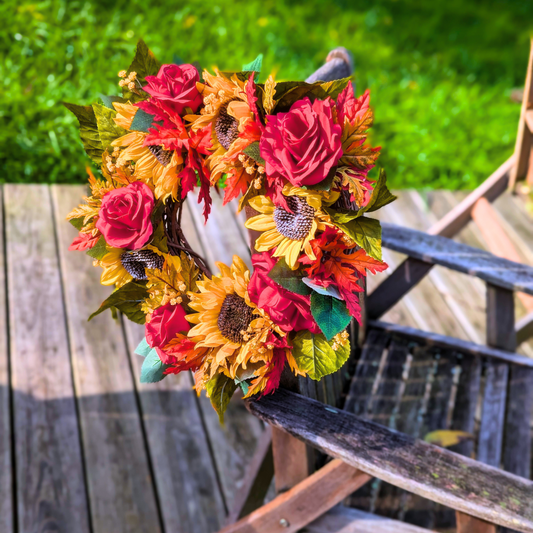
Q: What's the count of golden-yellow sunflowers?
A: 5